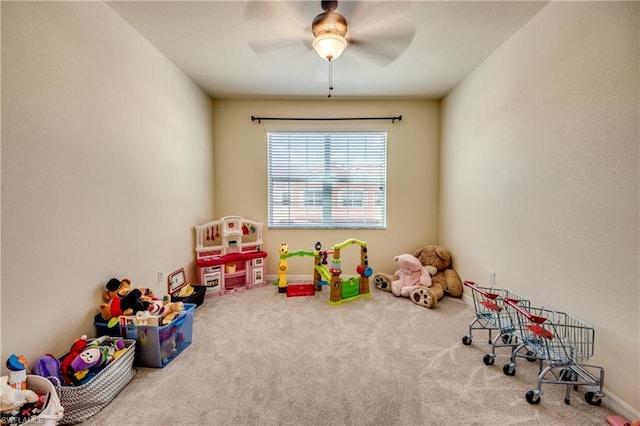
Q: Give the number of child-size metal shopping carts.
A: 2